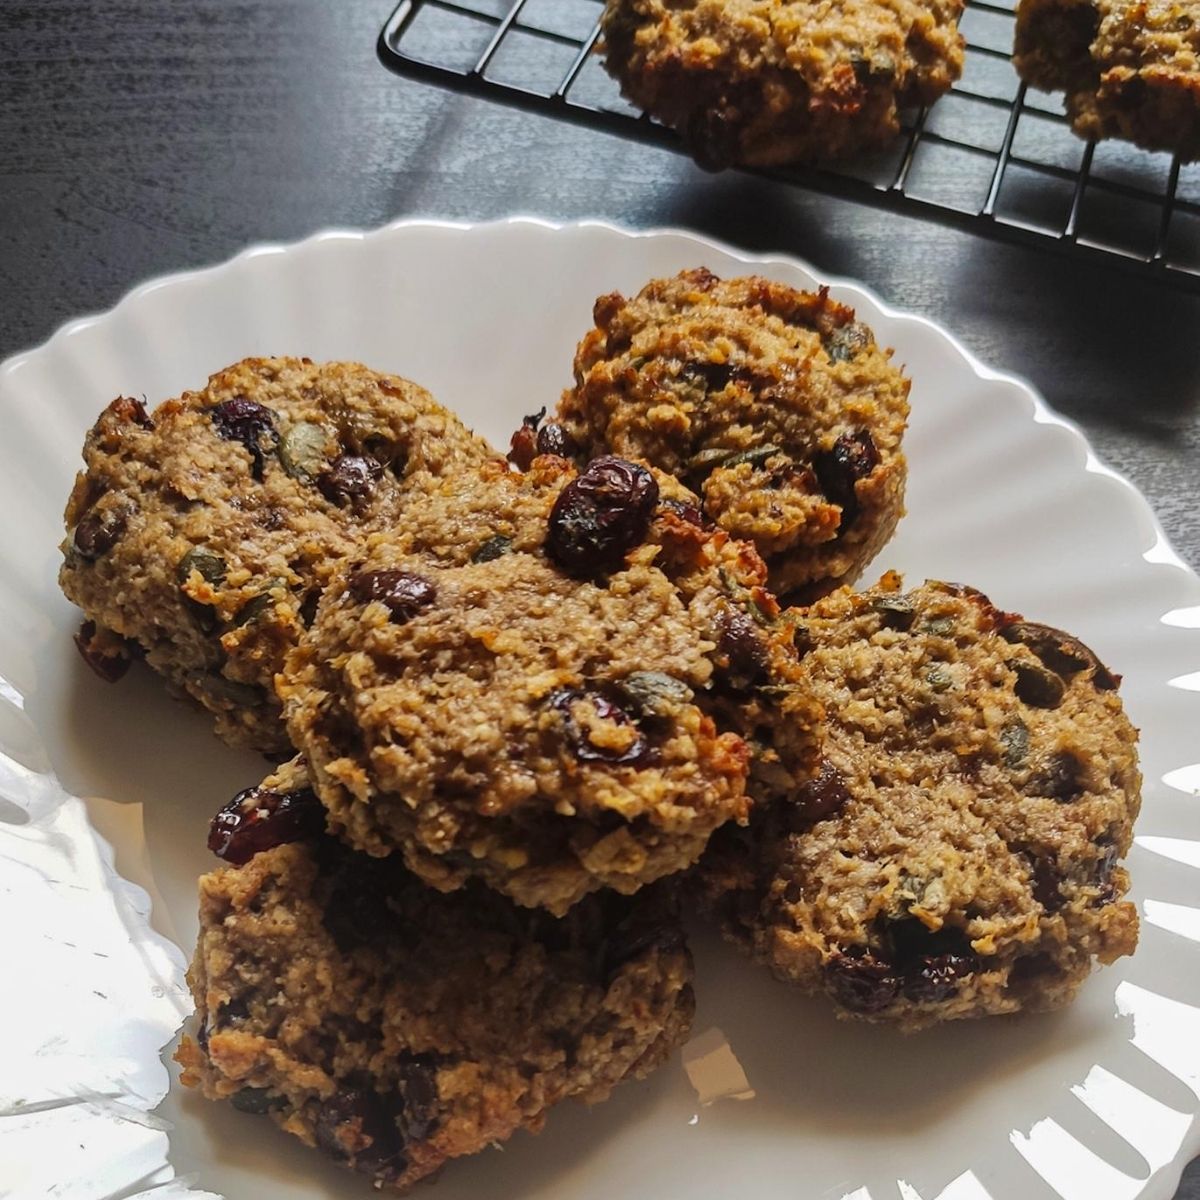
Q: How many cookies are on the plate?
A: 5